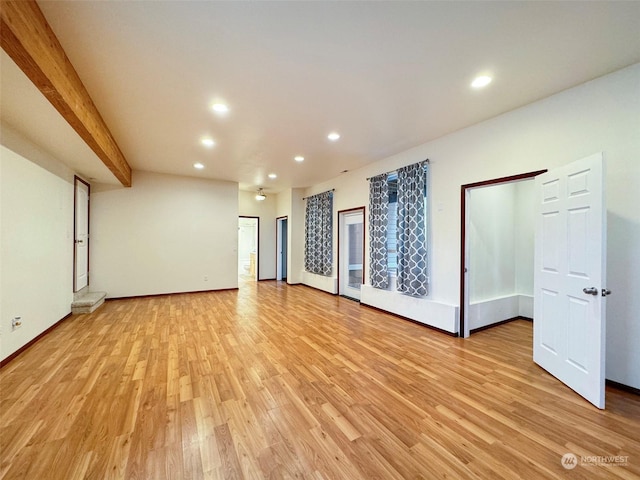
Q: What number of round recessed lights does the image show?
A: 7